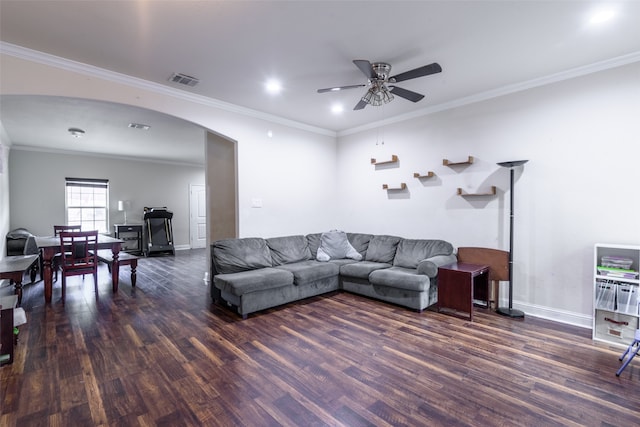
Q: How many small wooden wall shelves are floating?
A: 5